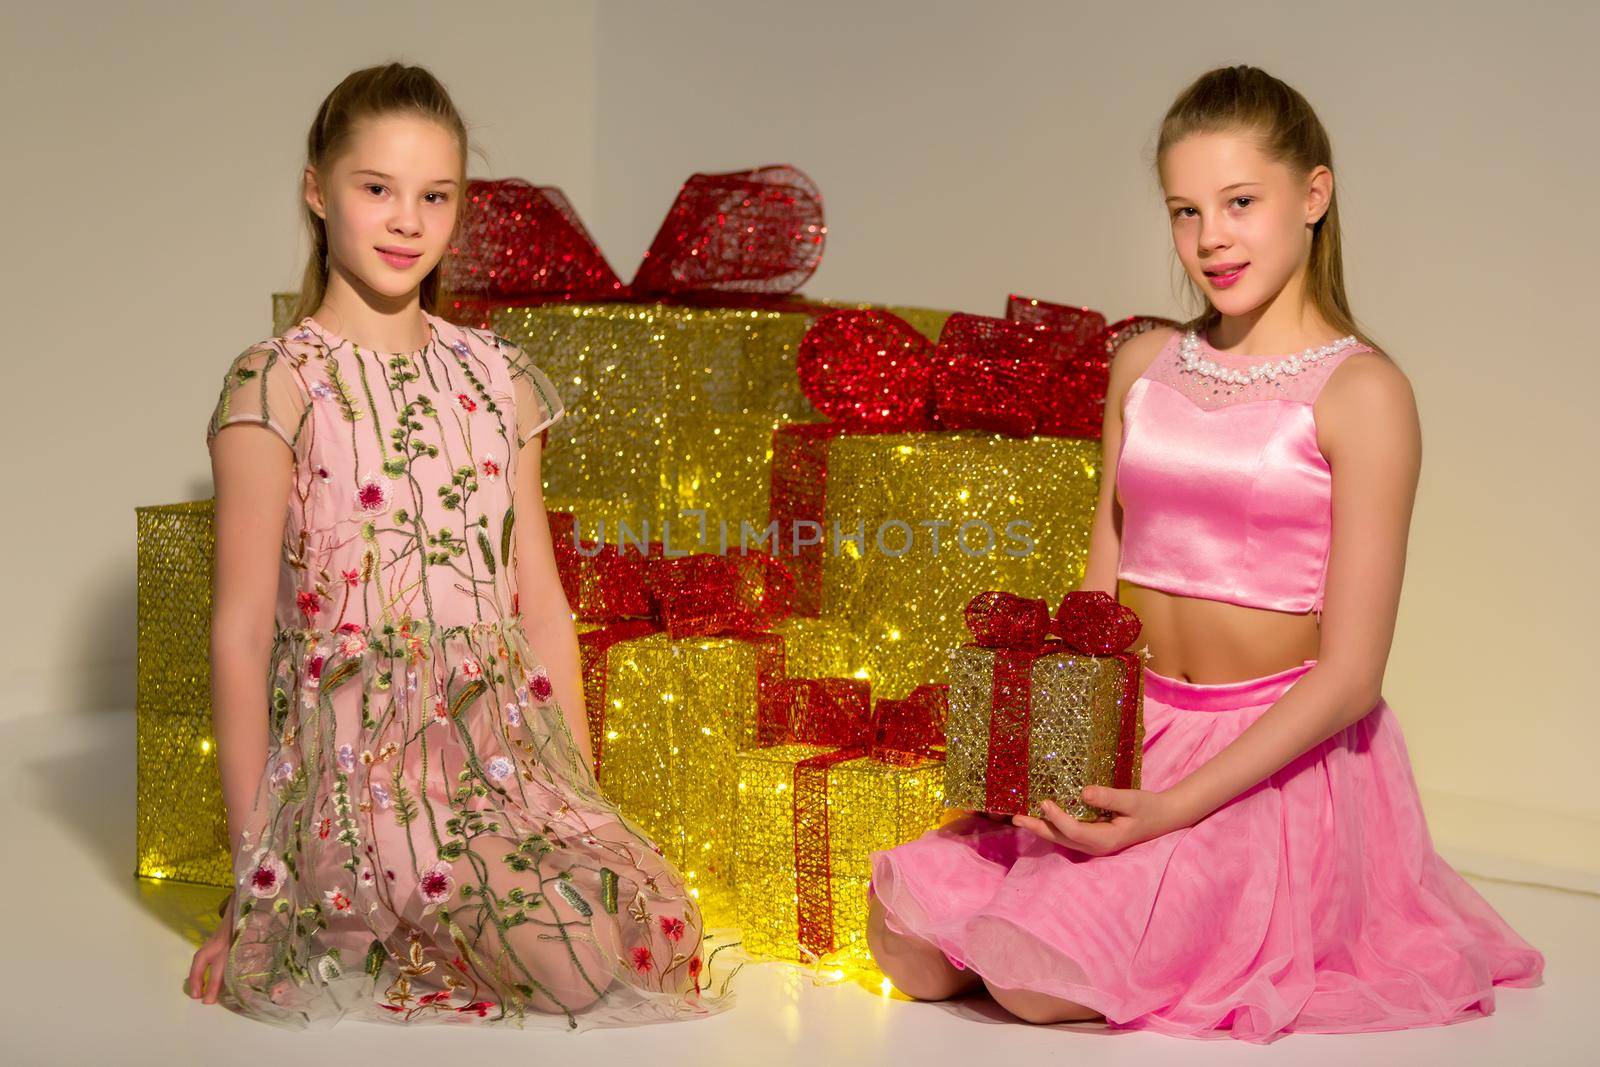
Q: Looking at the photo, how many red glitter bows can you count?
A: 5